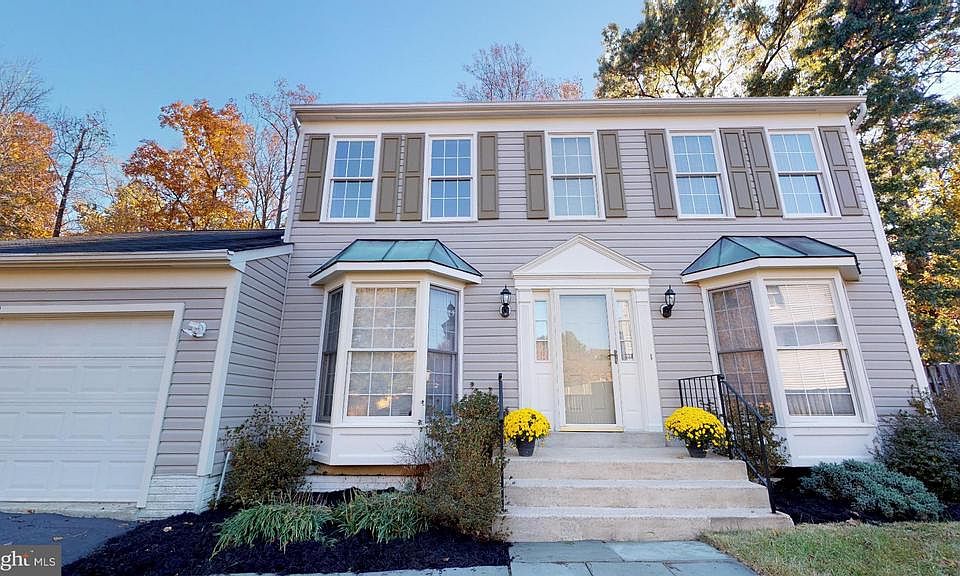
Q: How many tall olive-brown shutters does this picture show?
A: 10